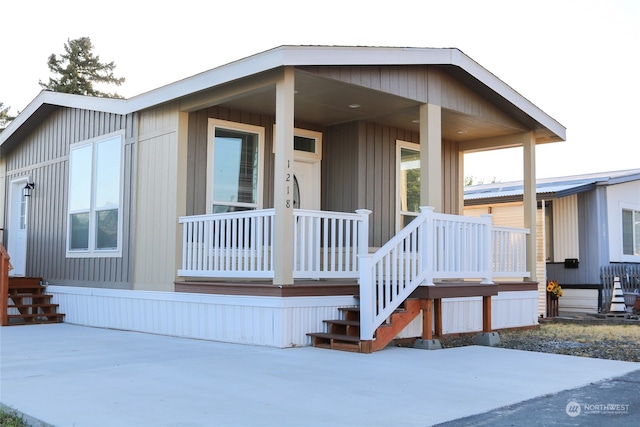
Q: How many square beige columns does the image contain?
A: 3